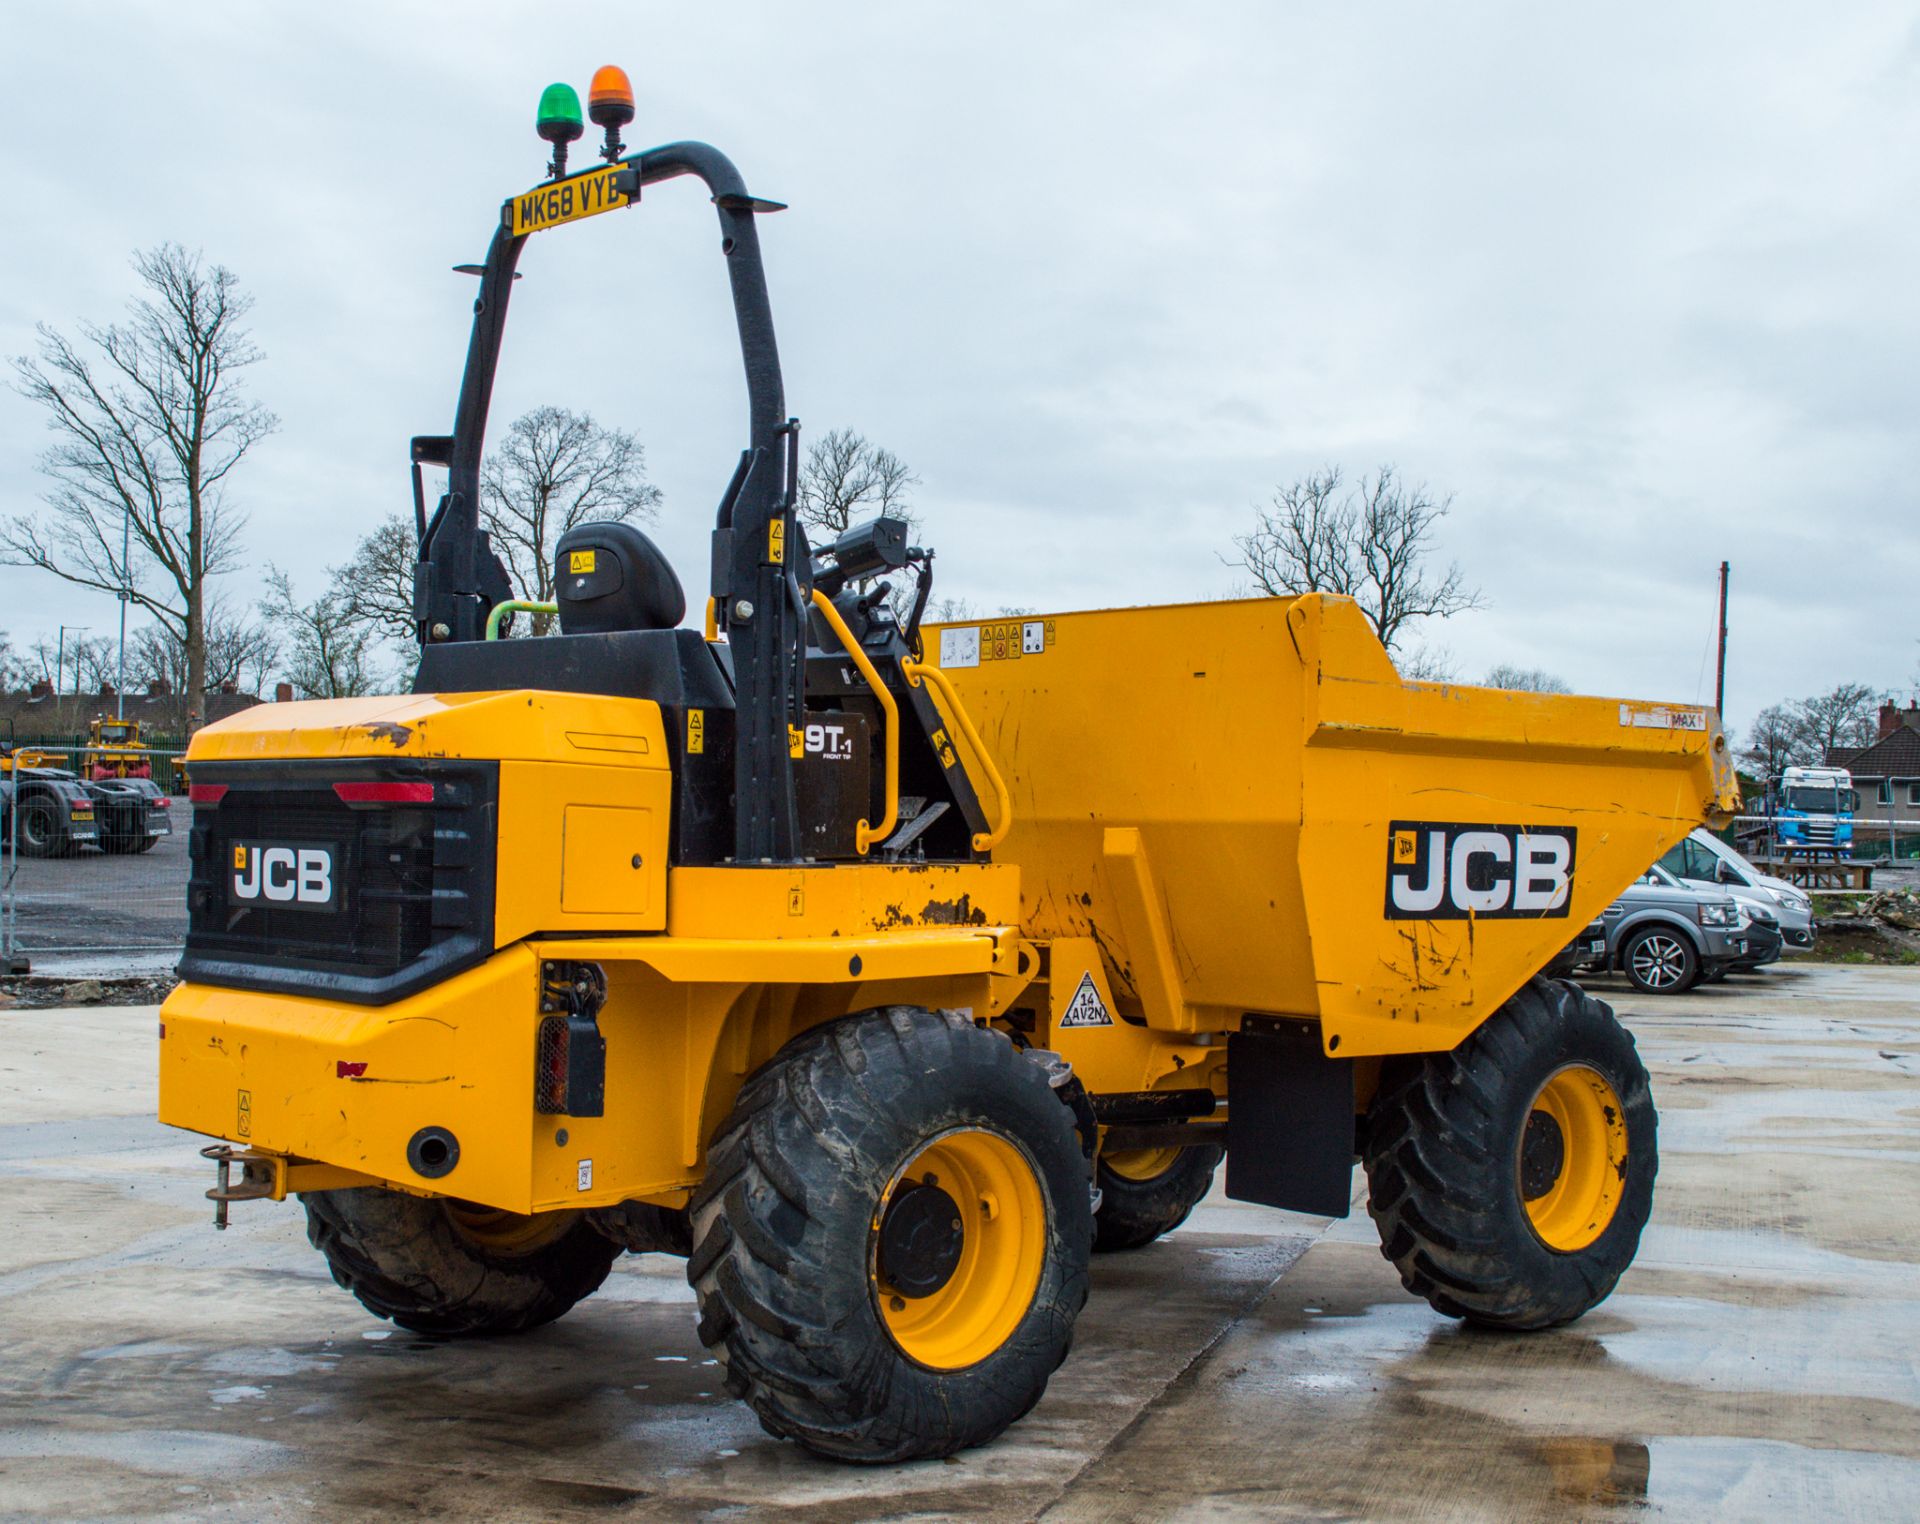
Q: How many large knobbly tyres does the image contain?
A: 4